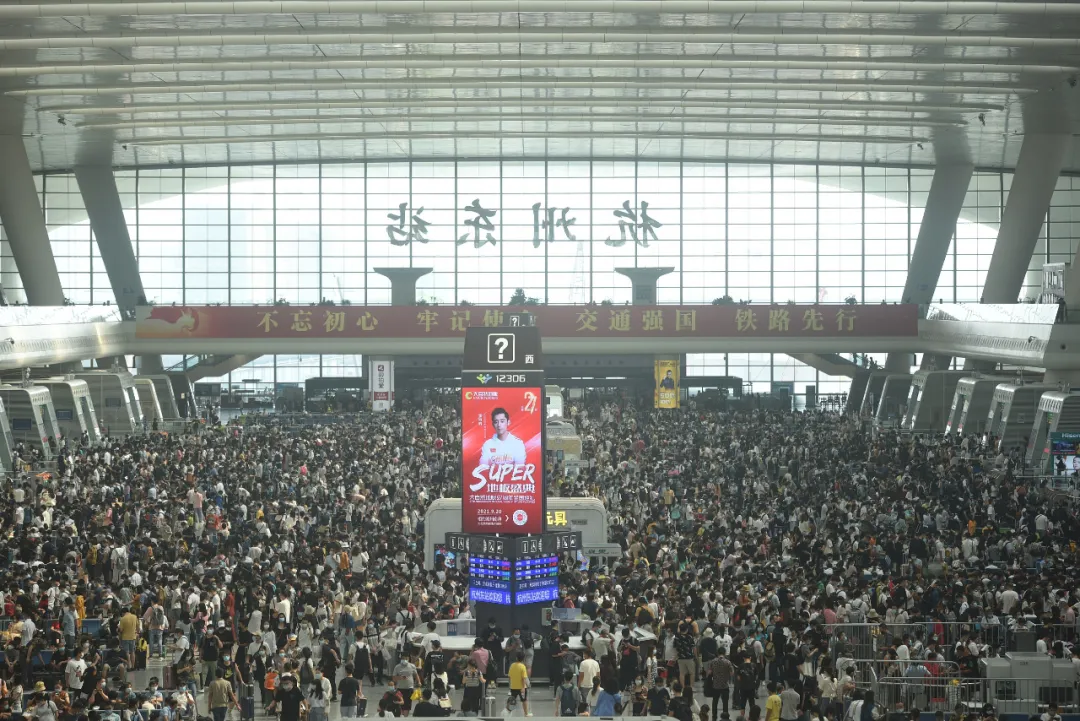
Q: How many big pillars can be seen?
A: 4